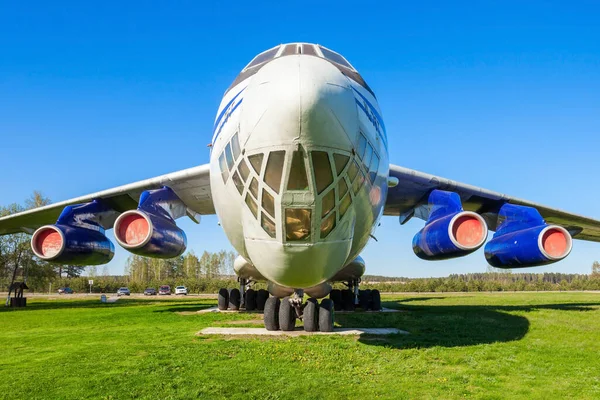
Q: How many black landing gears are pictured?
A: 12